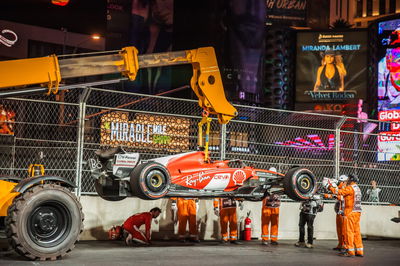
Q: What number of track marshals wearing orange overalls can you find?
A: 5